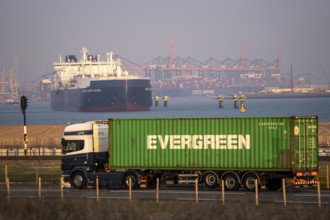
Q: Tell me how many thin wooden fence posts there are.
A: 13